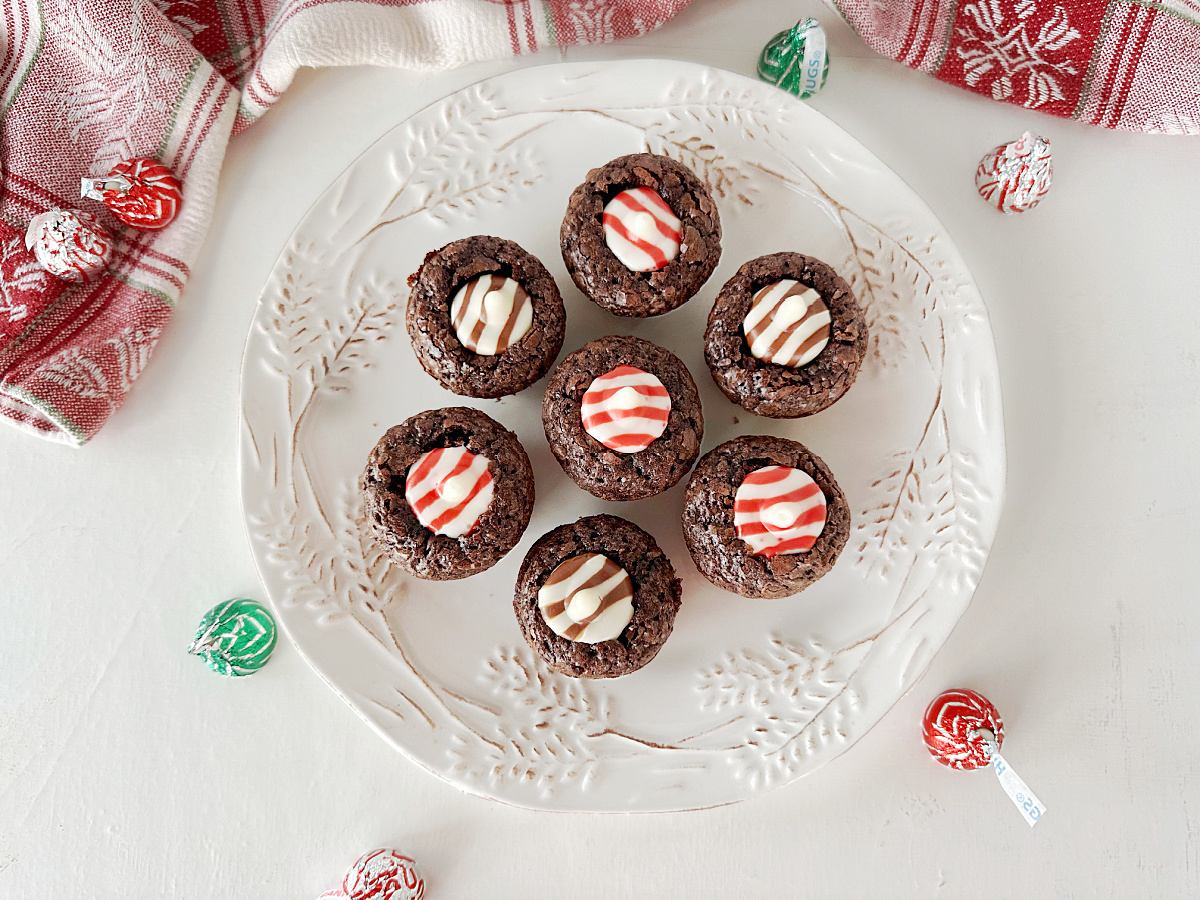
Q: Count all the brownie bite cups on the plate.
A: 7